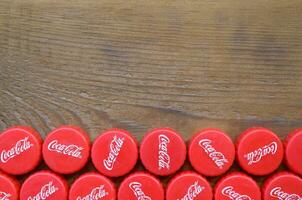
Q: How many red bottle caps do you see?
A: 14